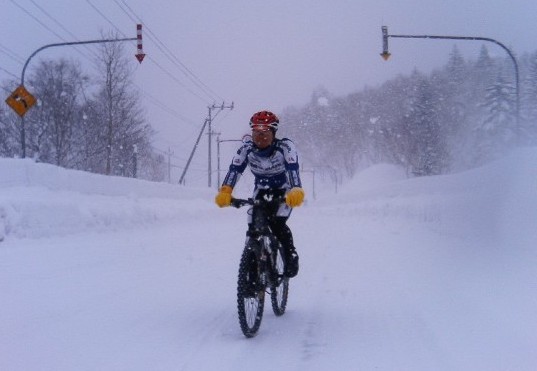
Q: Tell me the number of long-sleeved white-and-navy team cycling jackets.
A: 1